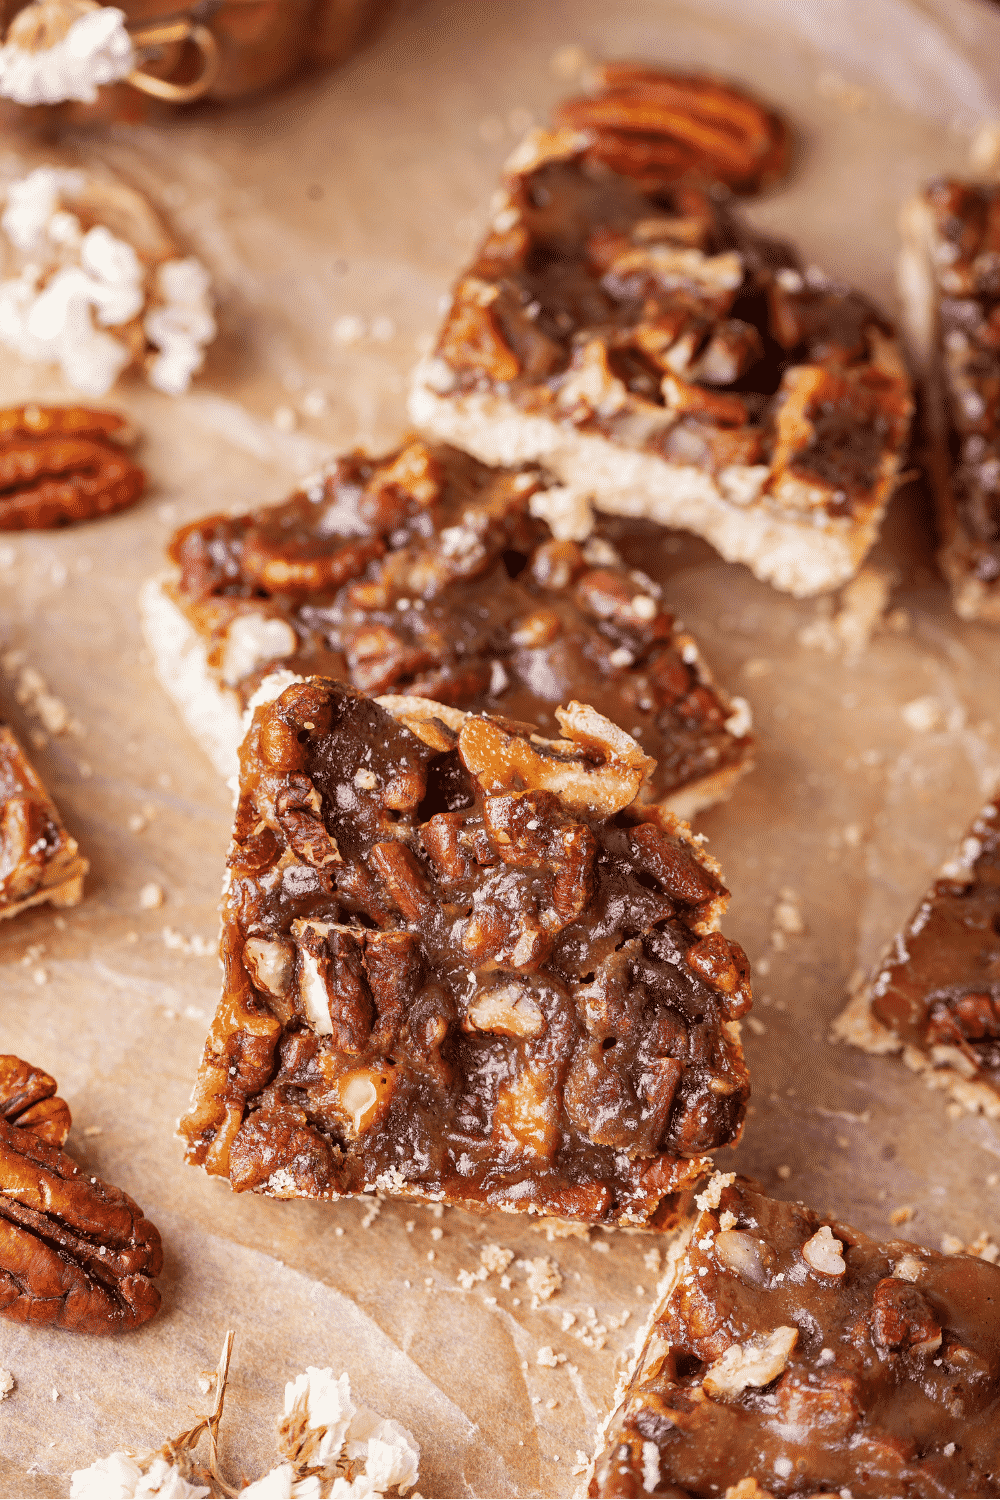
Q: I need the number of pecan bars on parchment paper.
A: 7